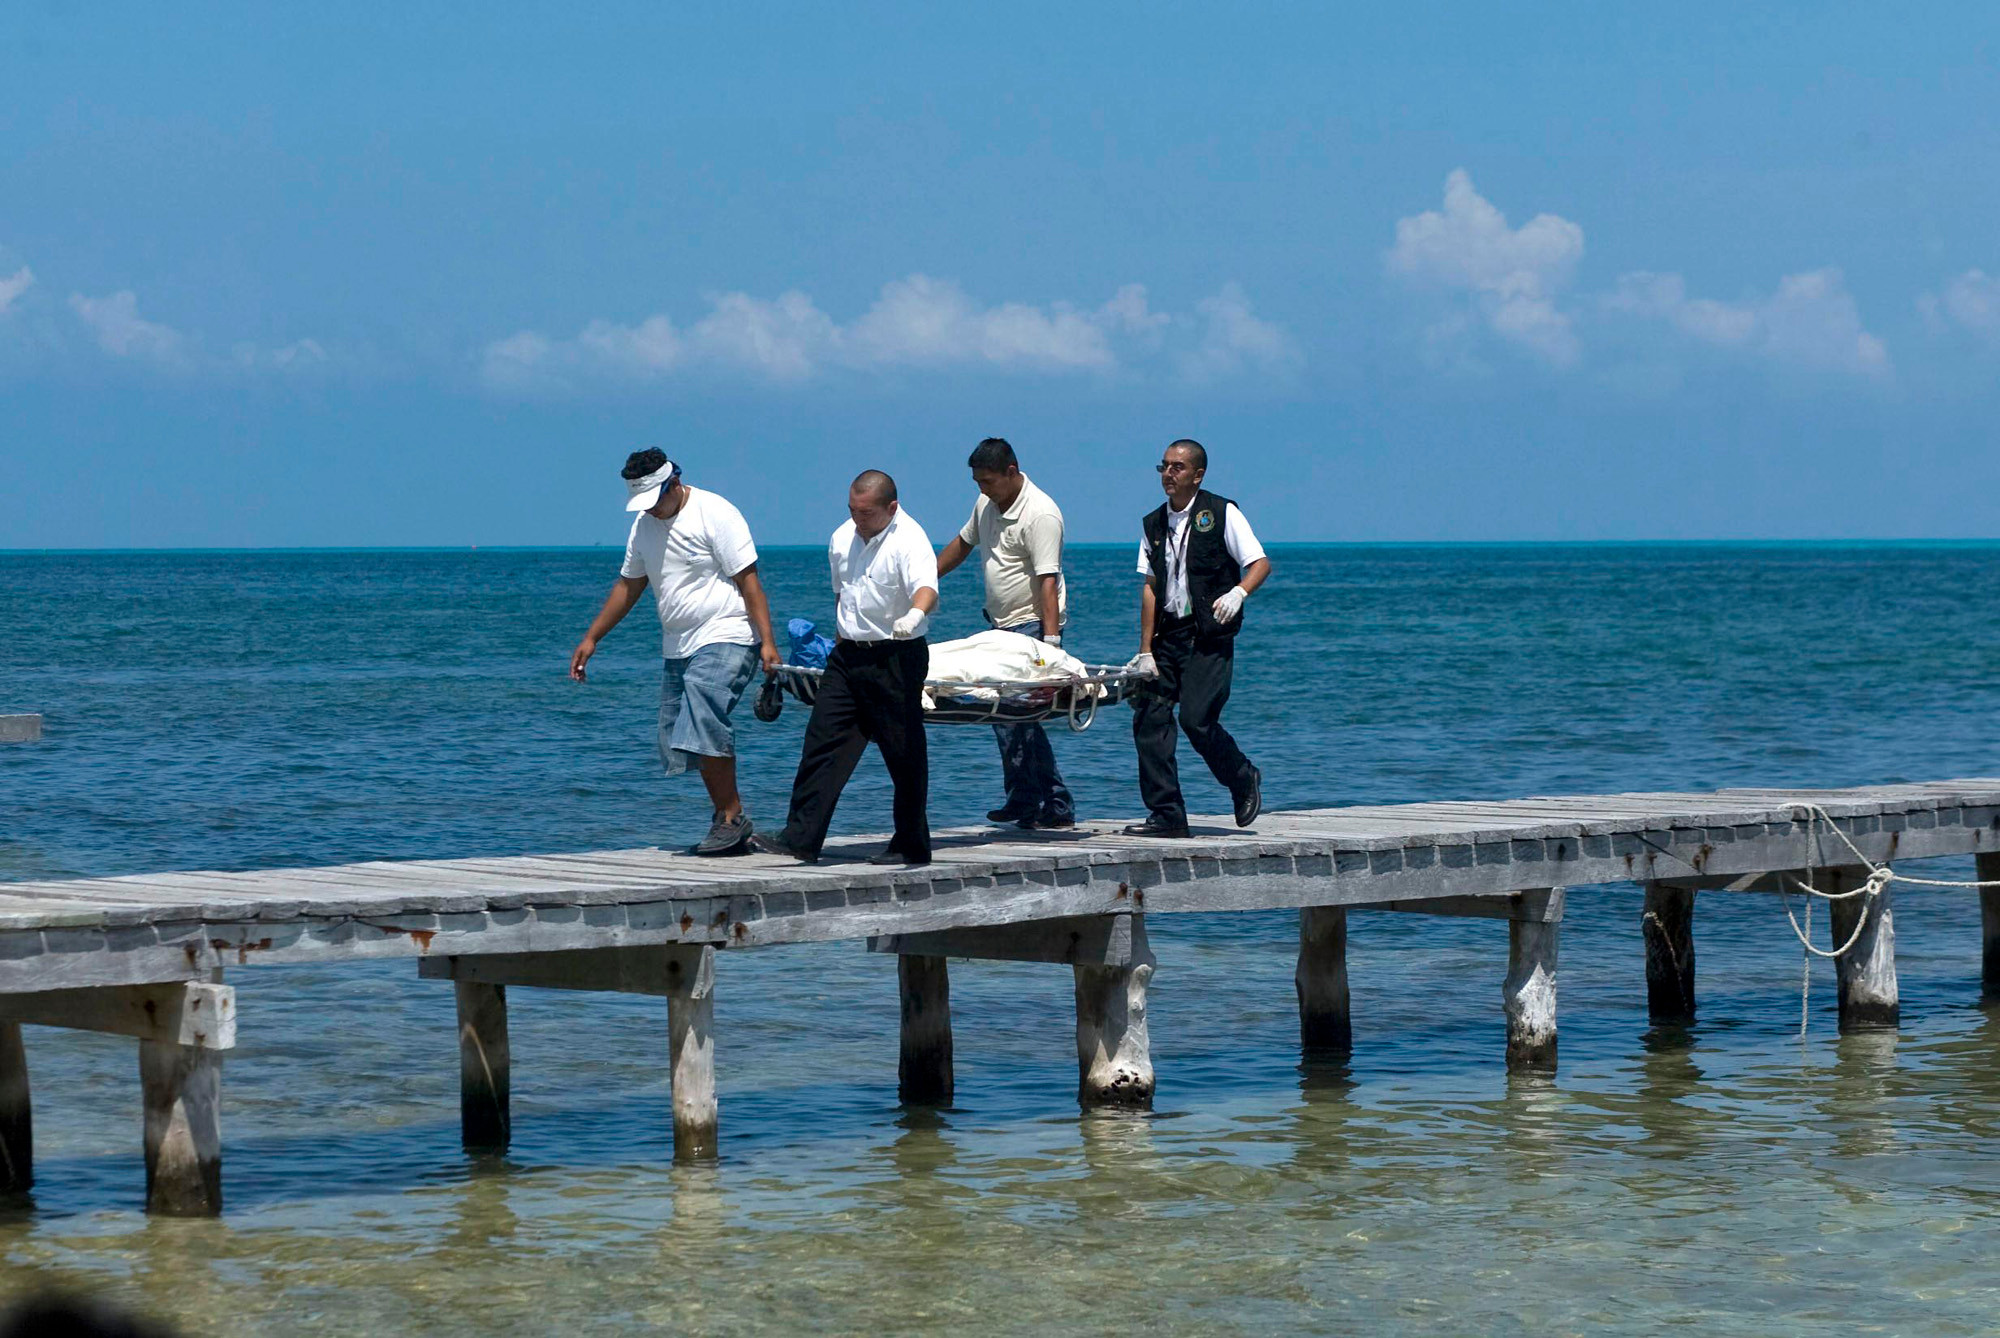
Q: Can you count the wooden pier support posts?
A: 11